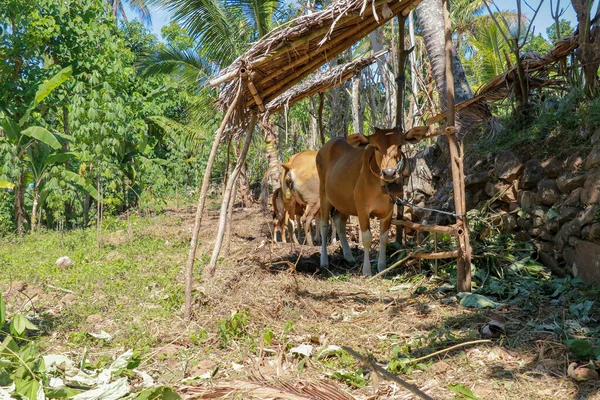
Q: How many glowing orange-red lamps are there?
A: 0